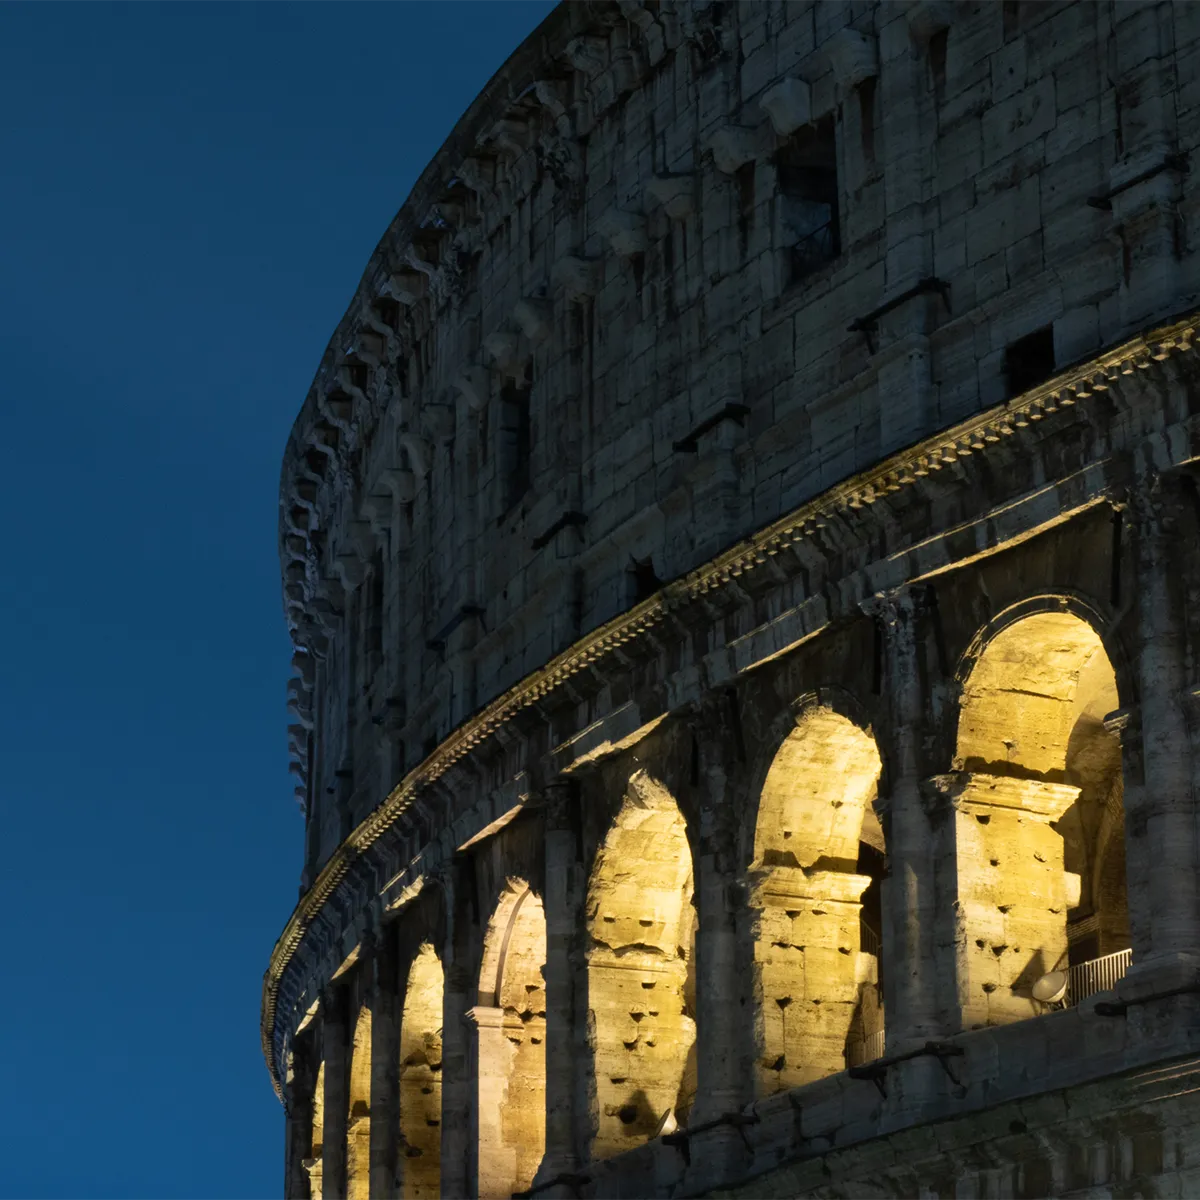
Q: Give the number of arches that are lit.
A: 7